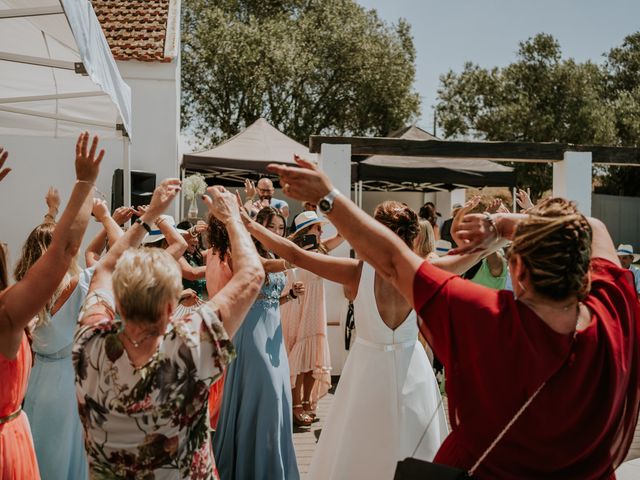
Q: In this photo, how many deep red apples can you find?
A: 0